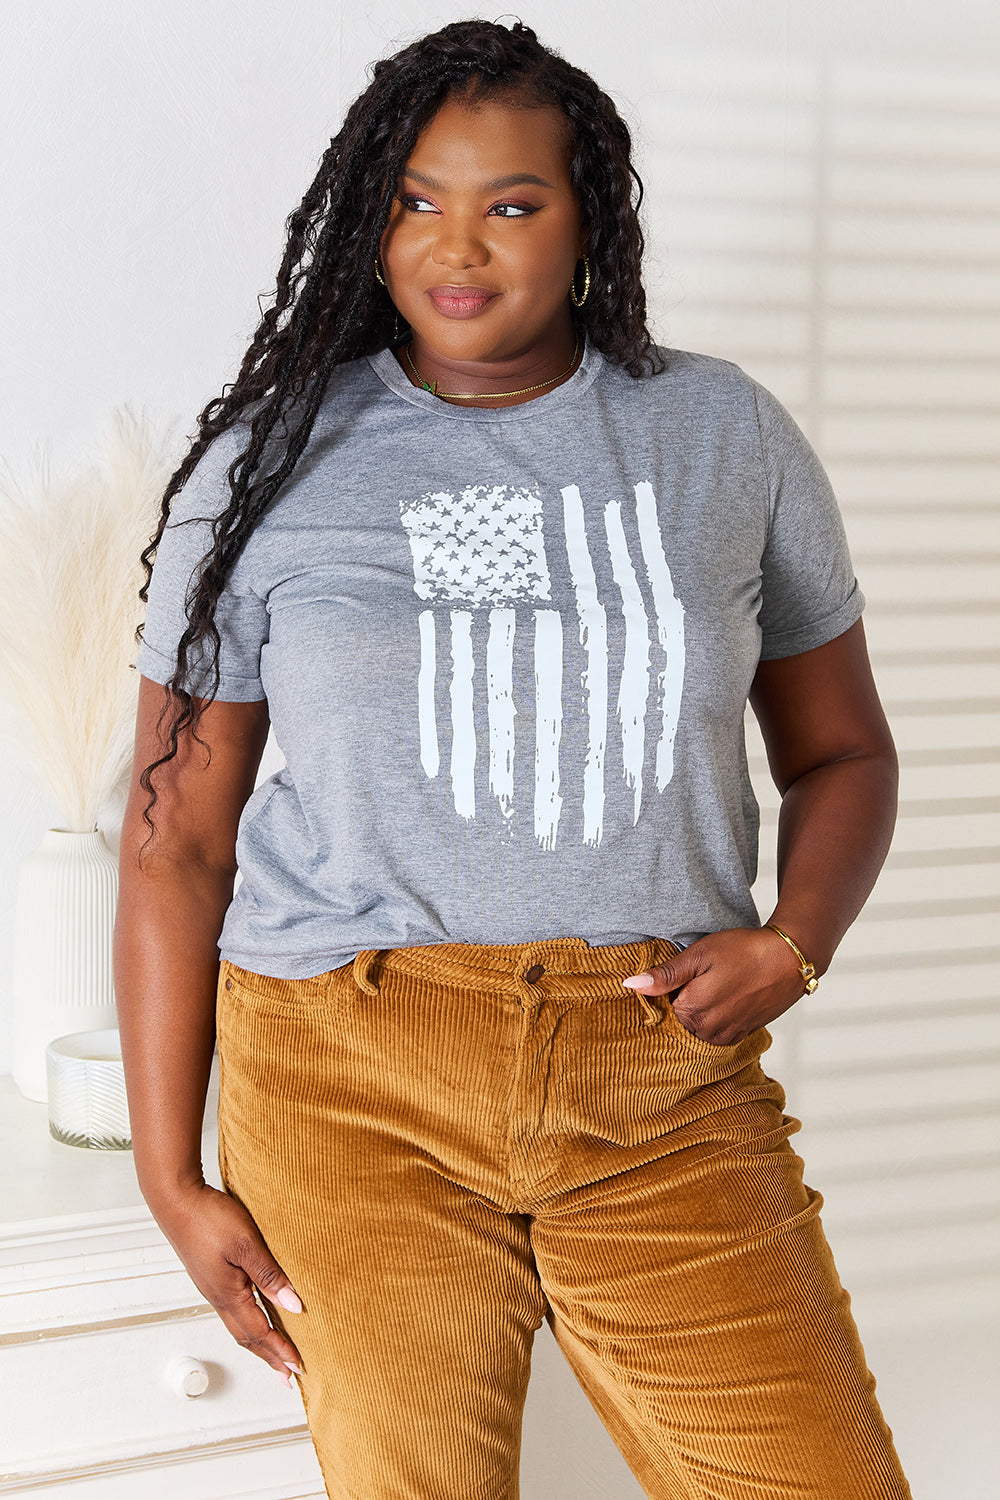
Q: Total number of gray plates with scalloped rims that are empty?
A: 0